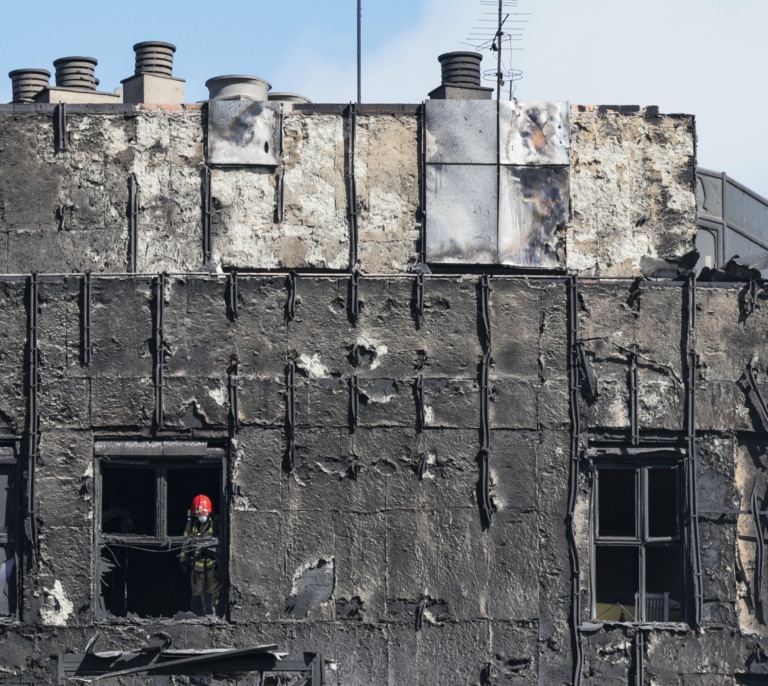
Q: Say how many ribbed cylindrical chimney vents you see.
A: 4